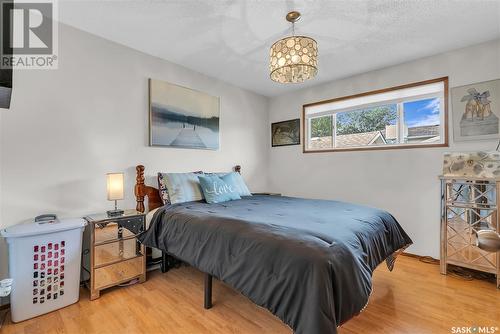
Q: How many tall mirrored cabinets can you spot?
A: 1